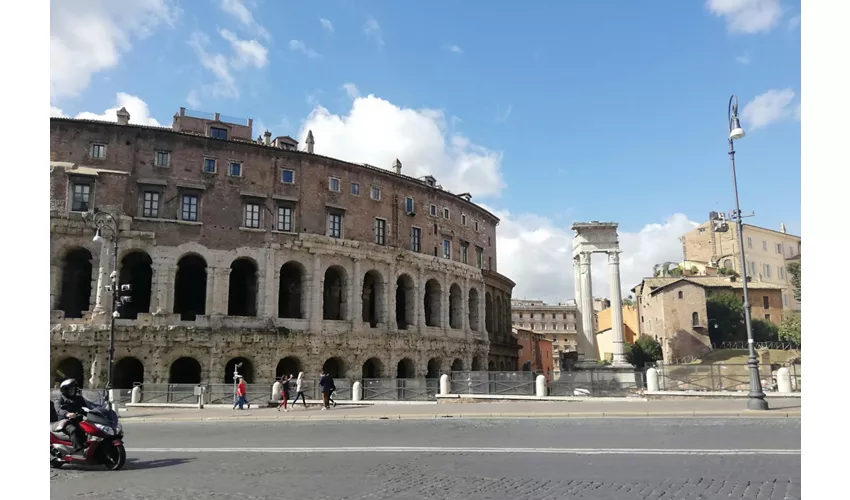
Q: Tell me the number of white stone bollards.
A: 7